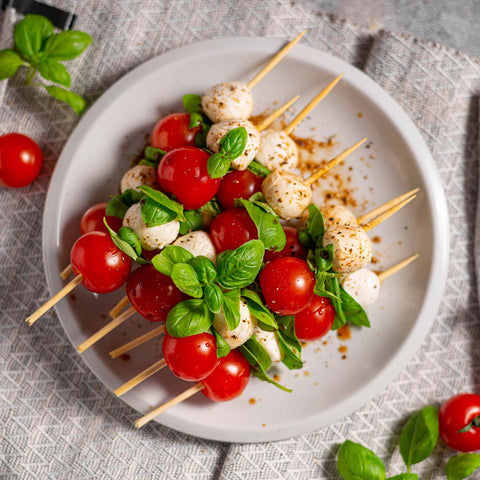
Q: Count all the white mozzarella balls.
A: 12